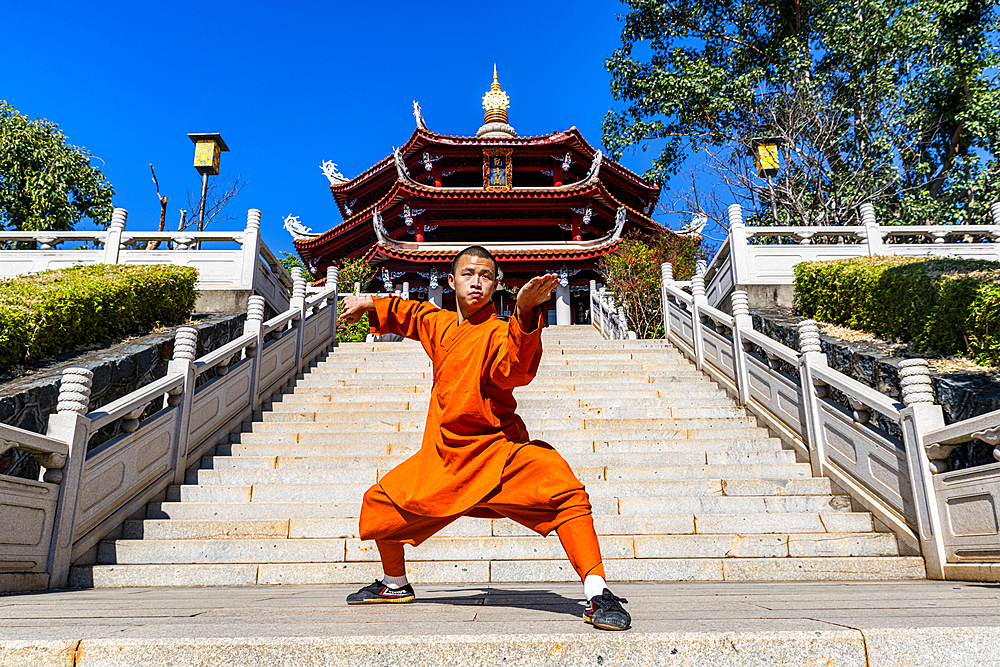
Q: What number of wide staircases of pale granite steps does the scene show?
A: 1